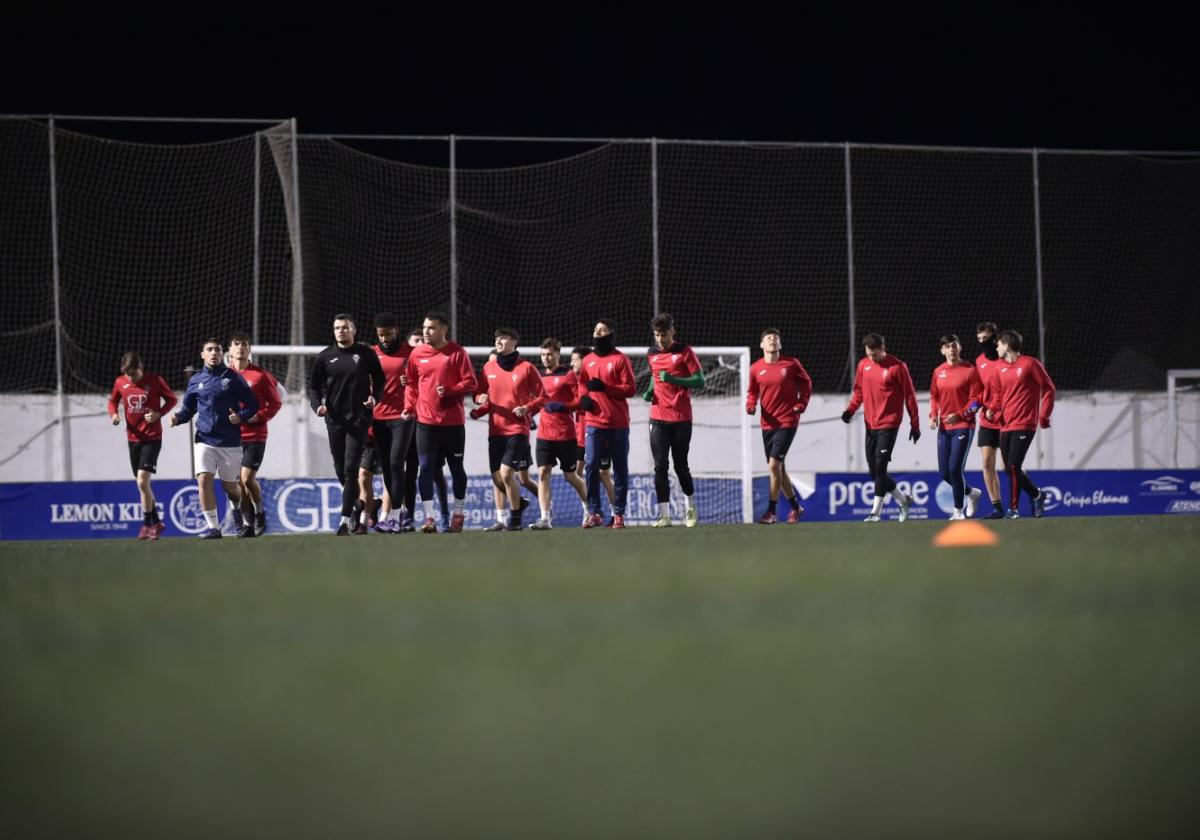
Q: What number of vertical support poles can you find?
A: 7